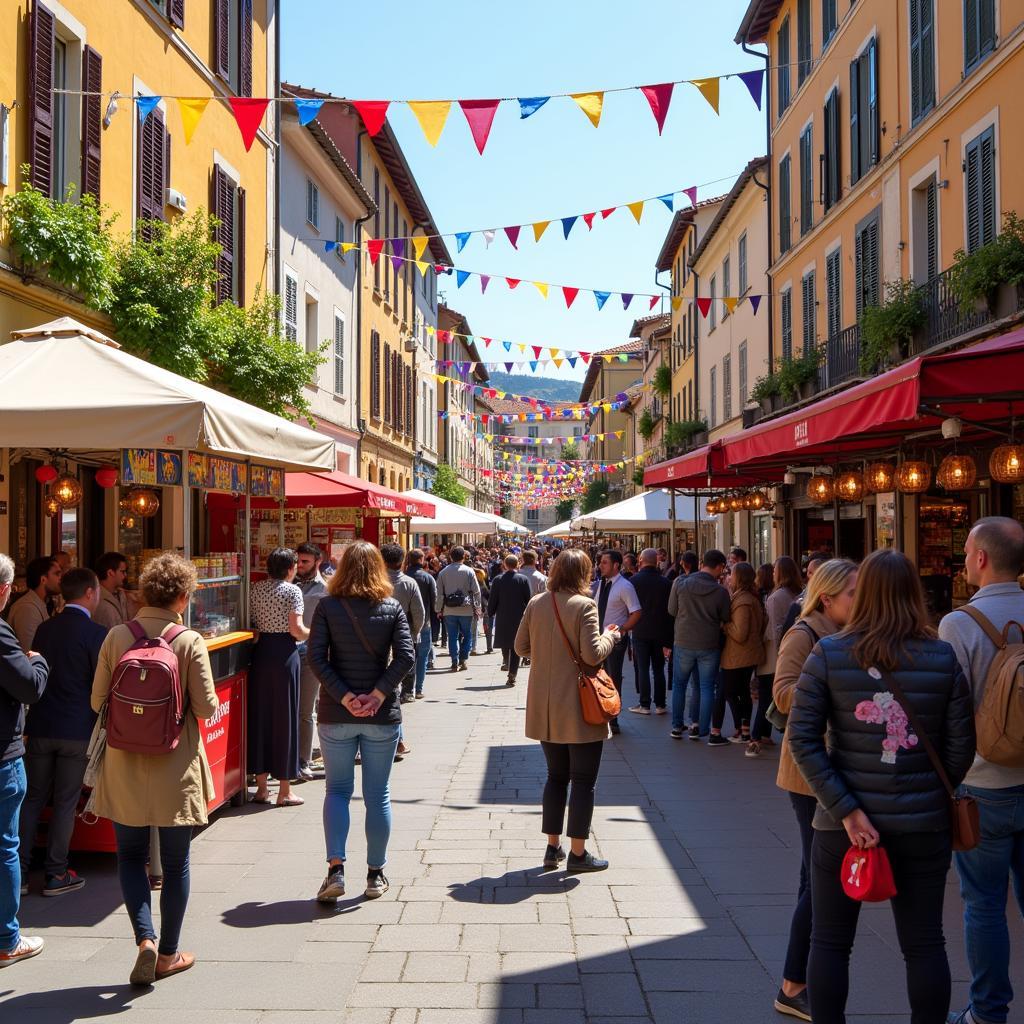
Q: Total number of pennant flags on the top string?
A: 12